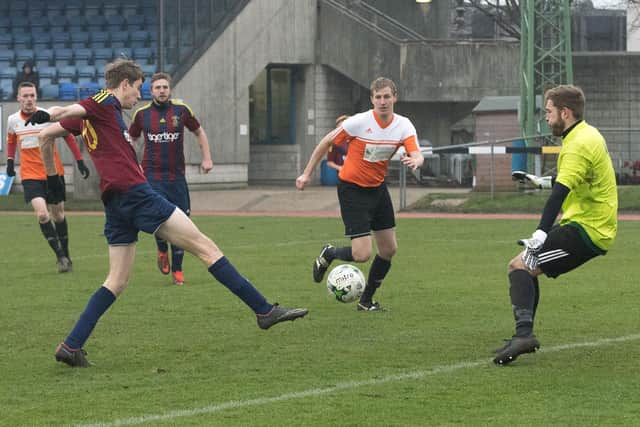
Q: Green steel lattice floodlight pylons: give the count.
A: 1